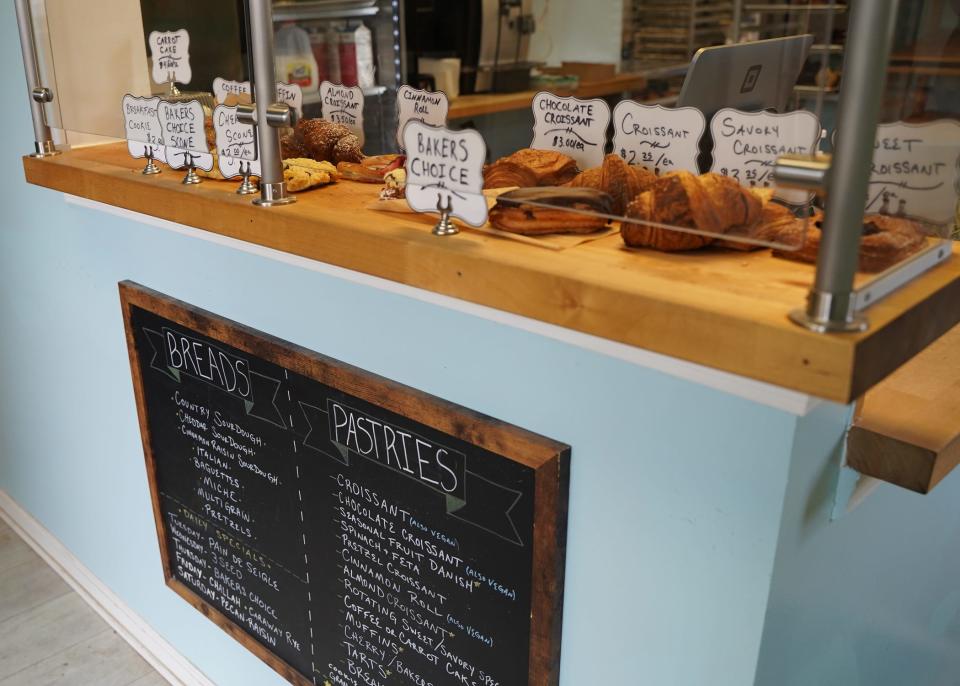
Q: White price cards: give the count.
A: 13